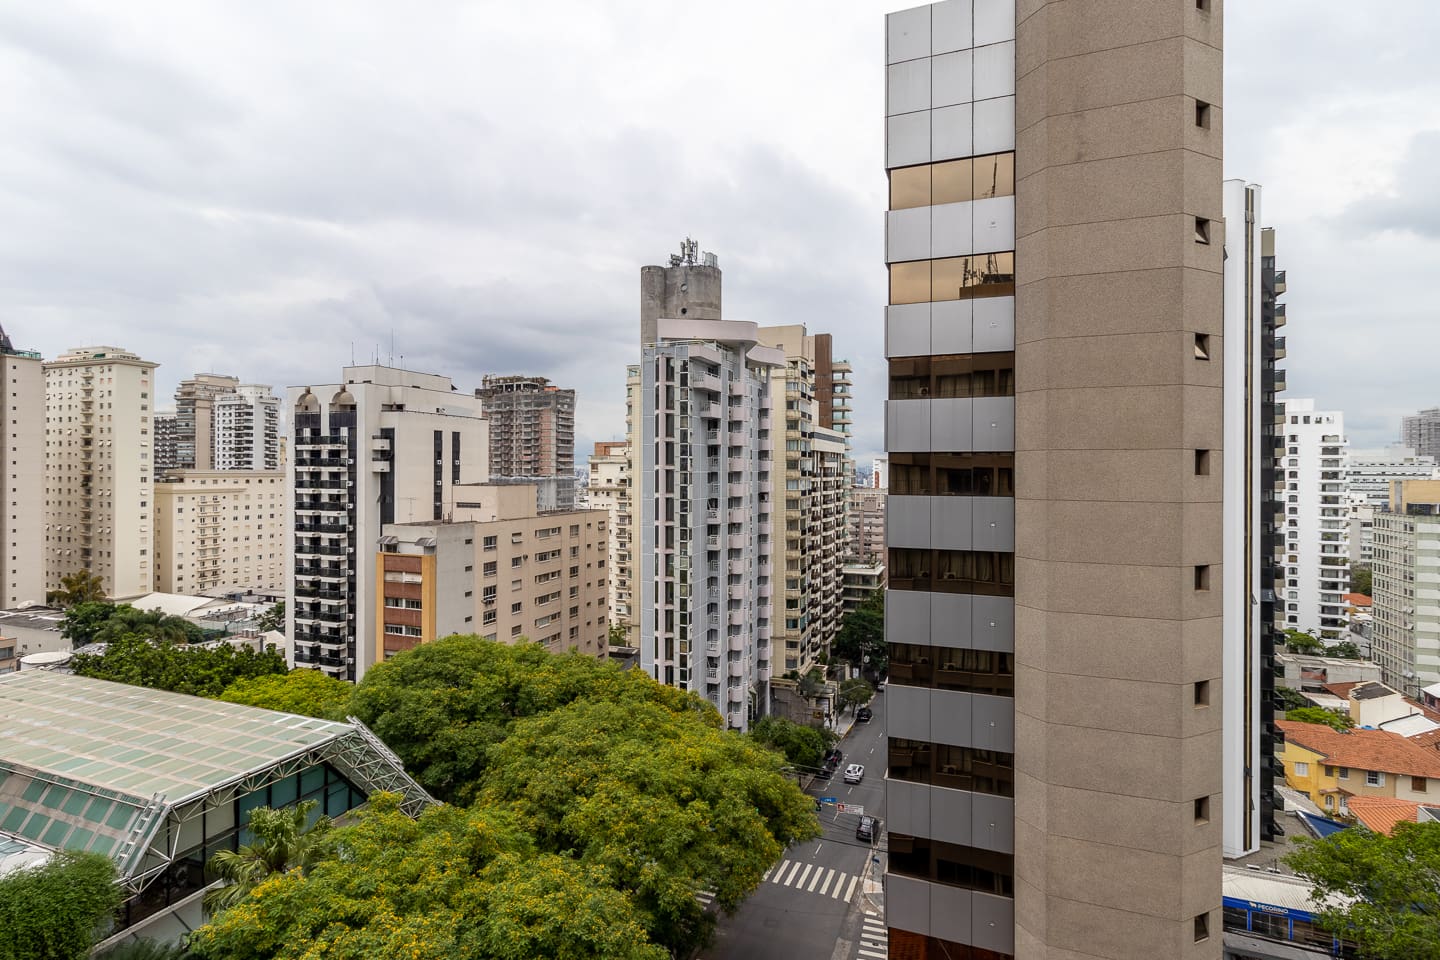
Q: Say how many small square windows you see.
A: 9